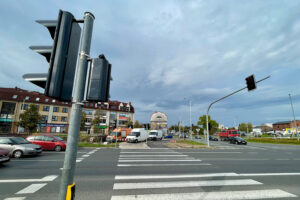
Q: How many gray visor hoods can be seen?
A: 3